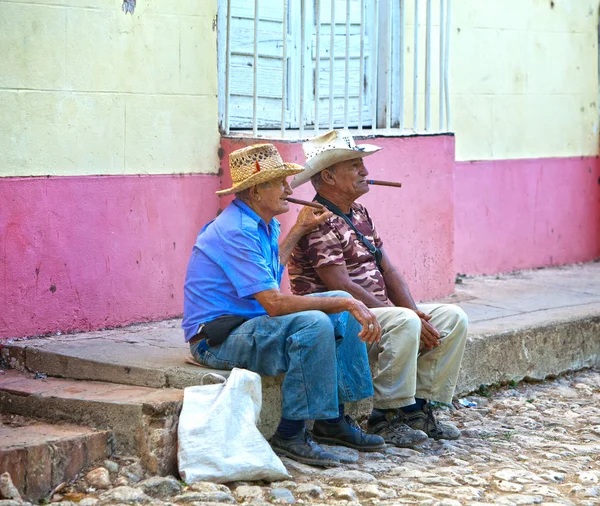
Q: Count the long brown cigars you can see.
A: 2